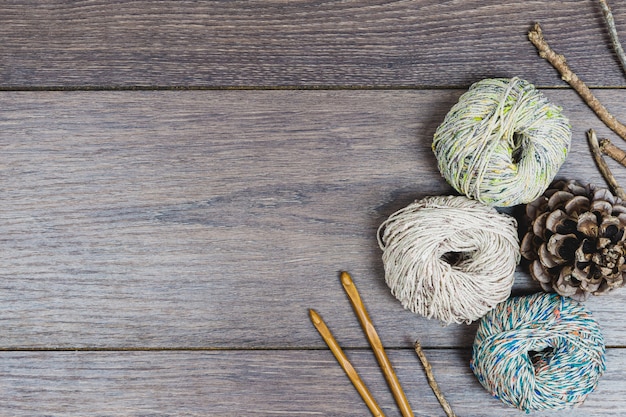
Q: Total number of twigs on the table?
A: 5